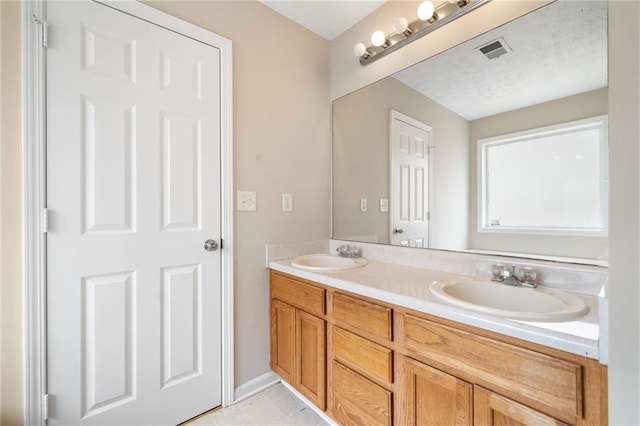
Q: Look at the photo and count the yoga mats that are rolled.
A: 0